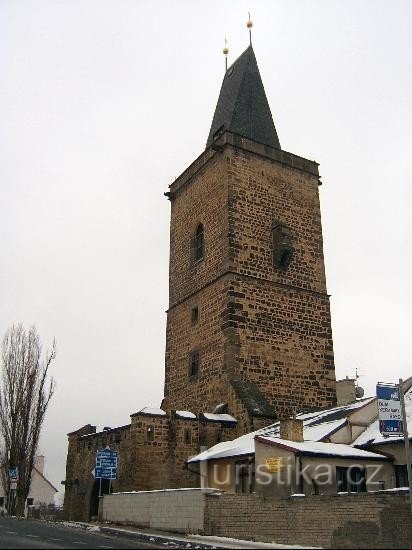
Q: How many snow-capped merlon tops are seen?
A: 3